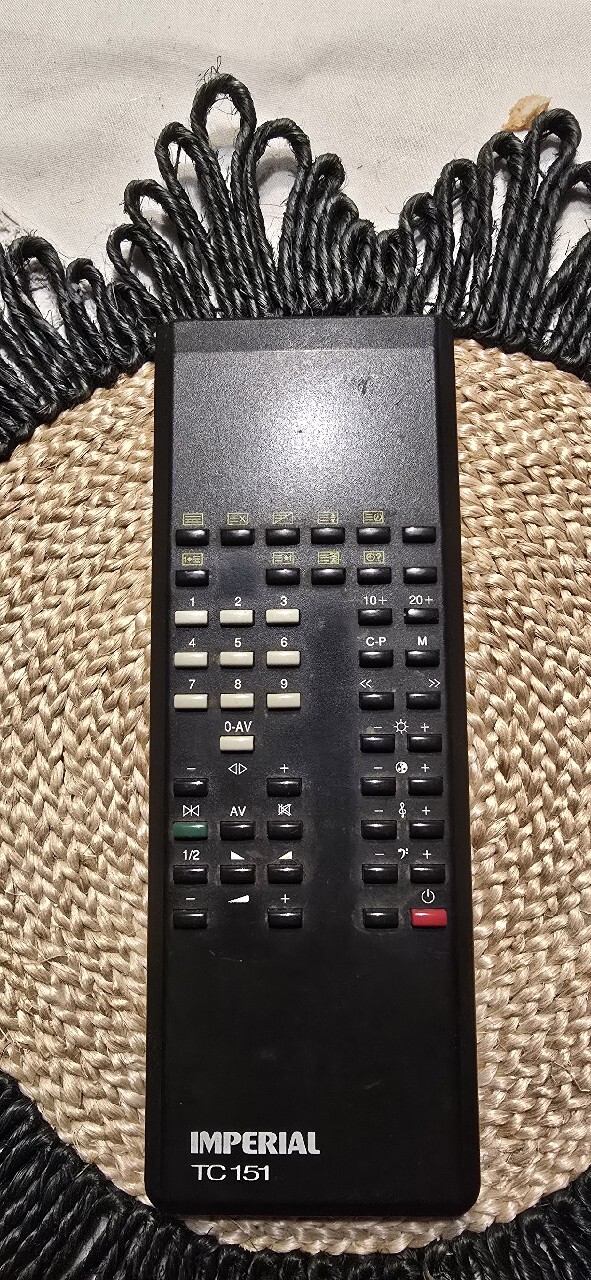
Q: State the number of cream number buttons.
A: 10